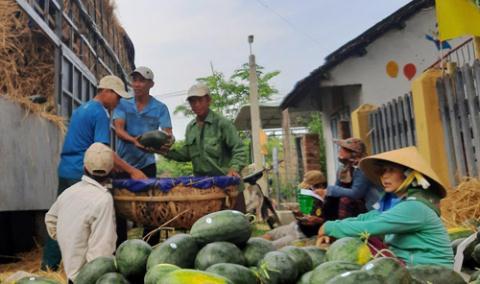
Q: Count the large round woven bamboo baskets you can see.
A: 1